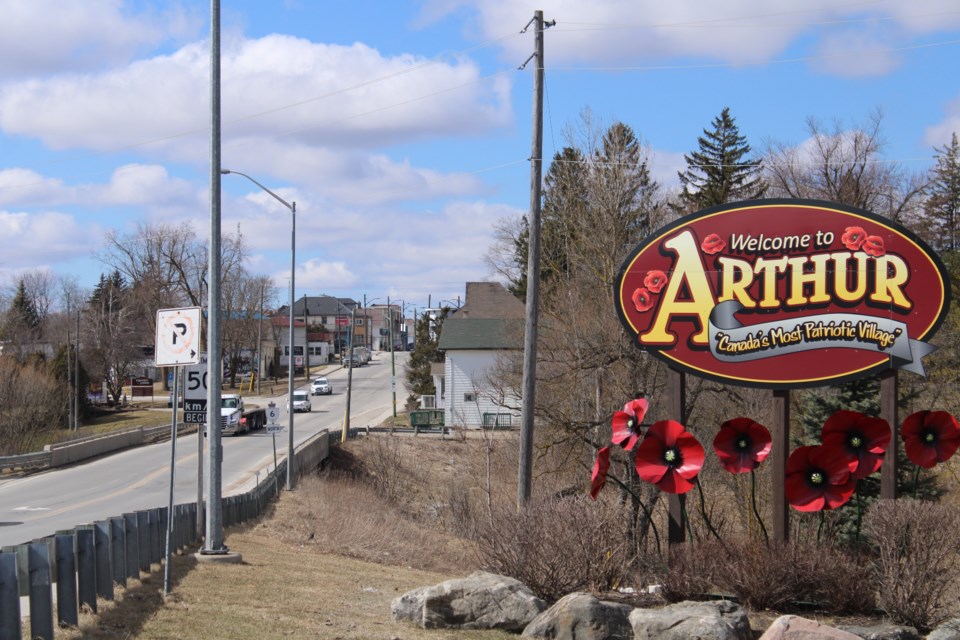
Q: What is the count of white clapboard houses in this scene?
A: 1